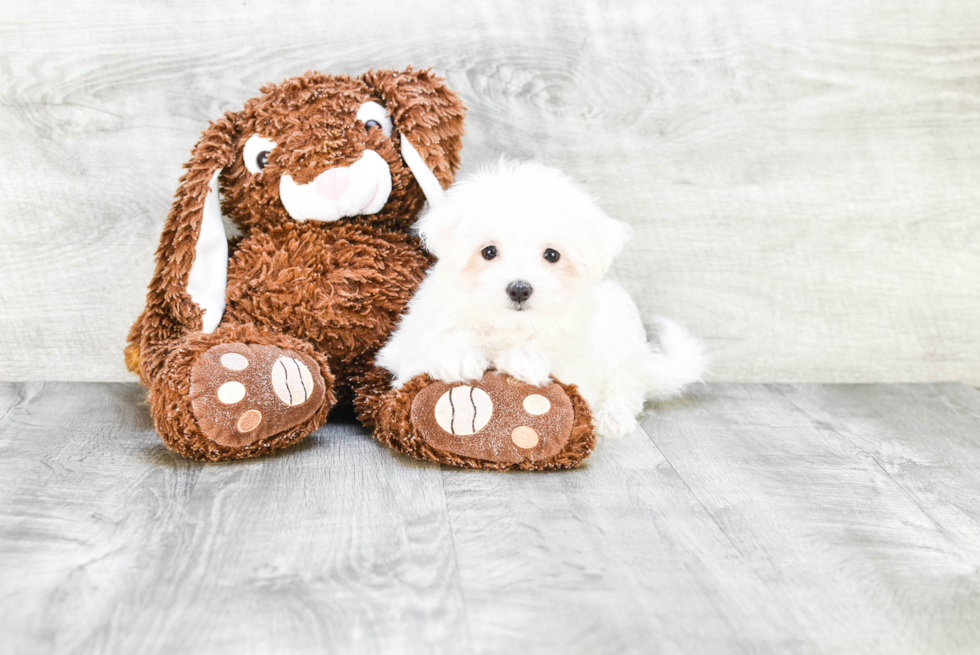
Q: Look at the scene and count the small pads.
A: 5